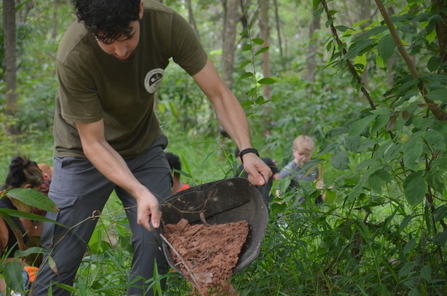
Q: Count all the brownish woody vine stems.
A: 2